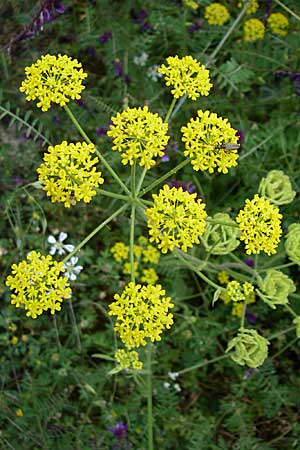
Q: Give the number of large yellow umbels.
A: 9